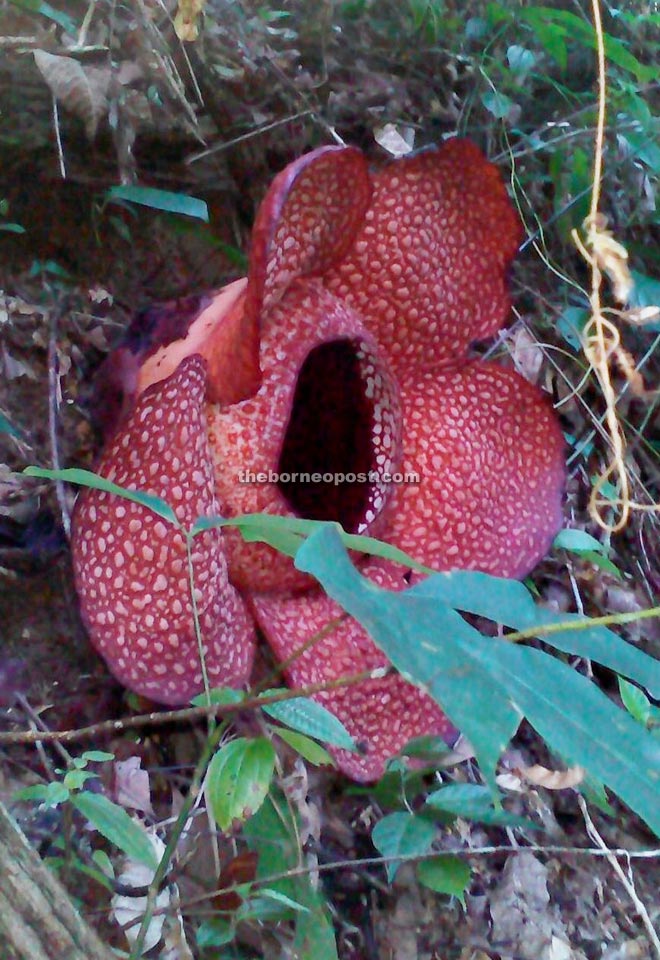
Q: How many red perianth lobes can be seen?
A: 5